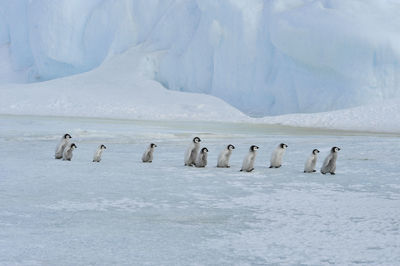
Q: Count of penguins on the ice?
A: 11